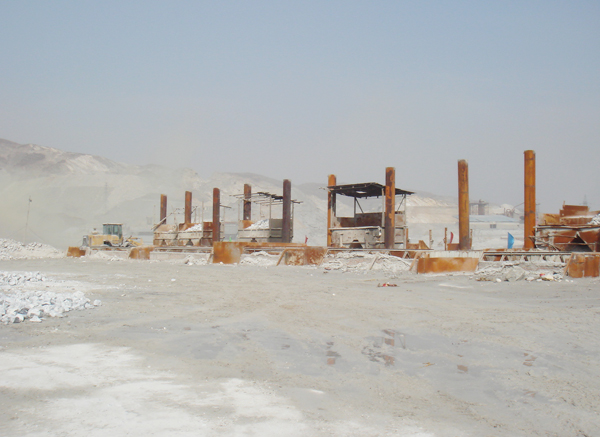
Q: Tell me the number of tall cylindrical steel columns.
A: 9